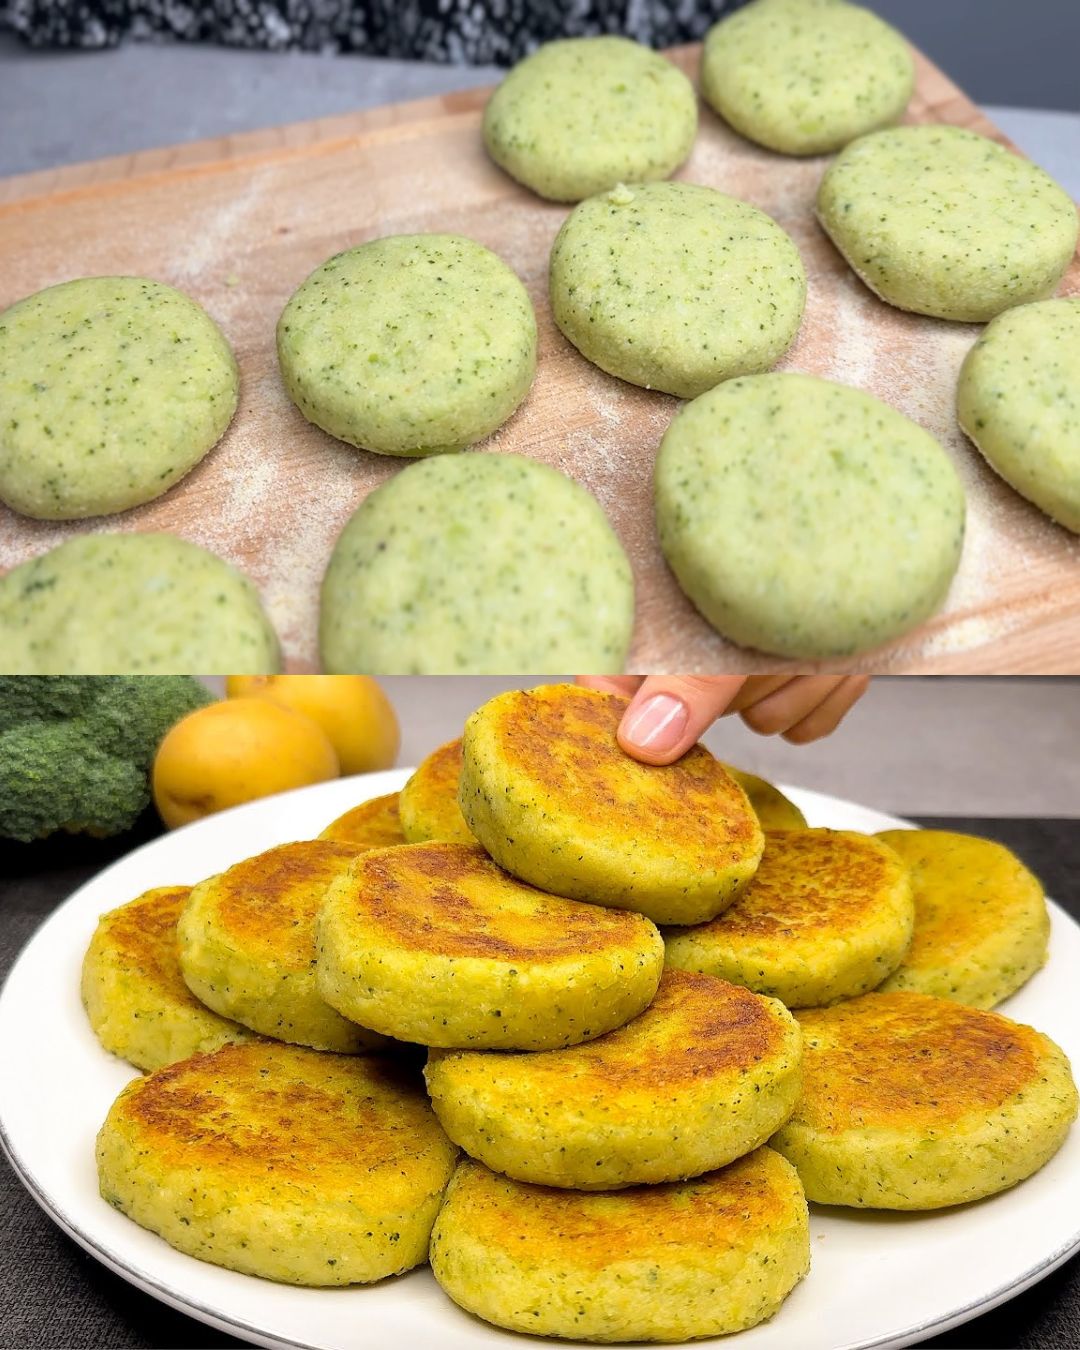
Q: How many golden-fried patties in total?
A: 13